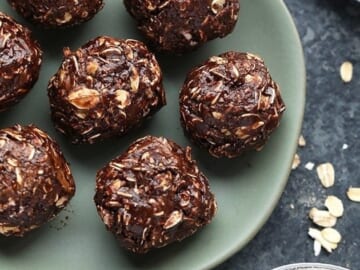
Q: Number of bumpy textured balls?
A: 7